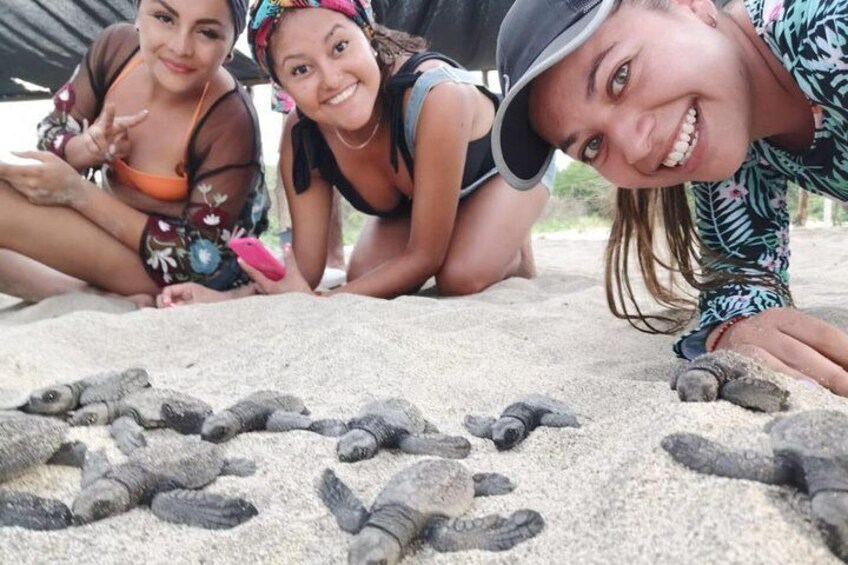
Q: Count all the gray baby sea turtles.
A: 10